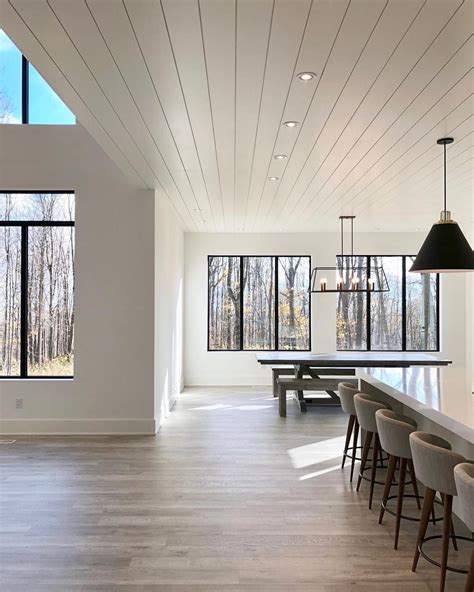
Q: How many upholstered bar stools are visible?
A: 5